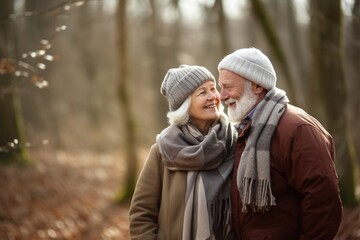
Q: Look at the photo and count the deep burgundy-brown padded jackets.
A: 1